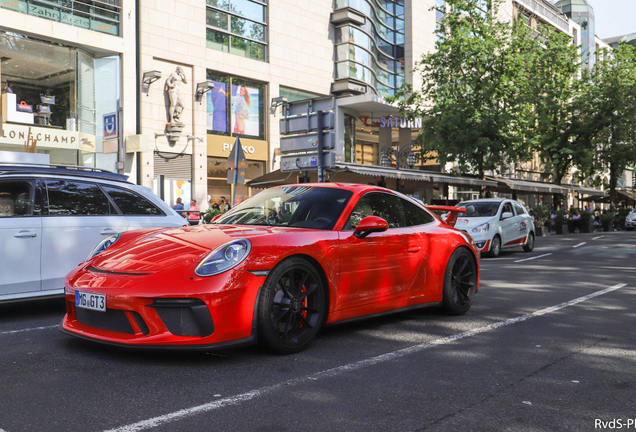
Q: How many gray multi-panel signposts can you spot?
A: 1